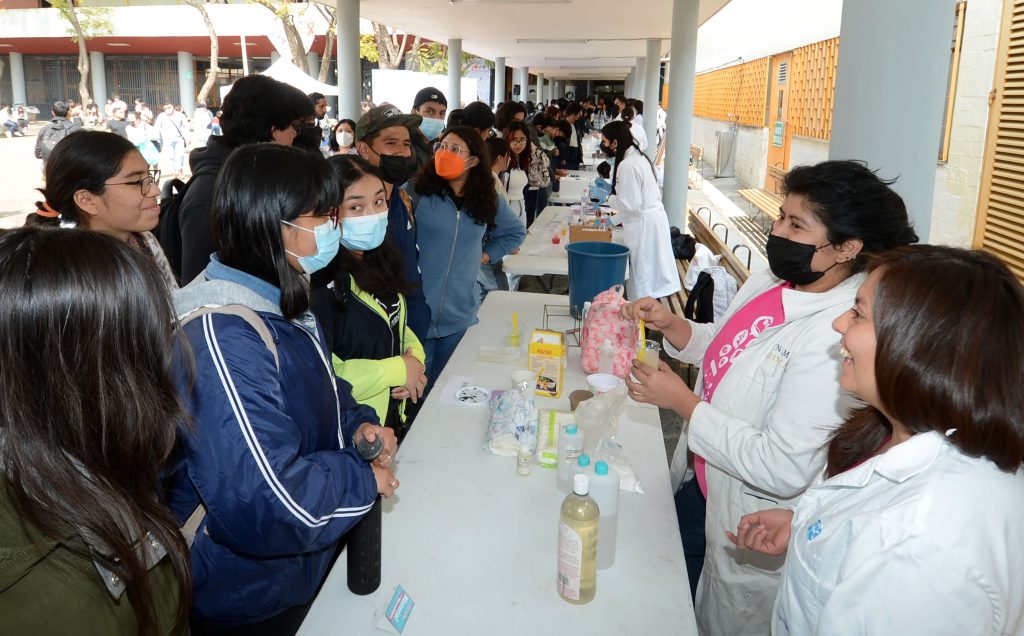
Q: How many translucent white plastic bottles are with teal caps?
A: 3